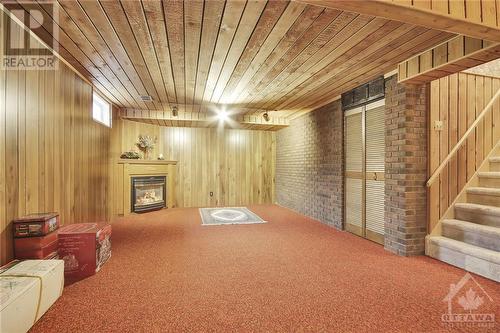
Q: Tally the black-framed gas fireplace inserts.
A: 1